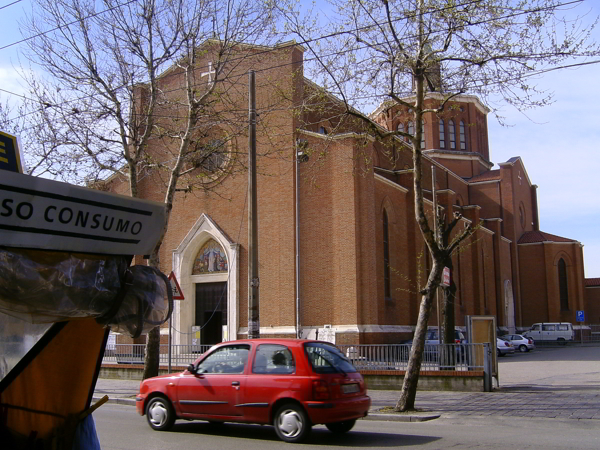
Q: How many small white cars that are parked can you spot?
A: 2